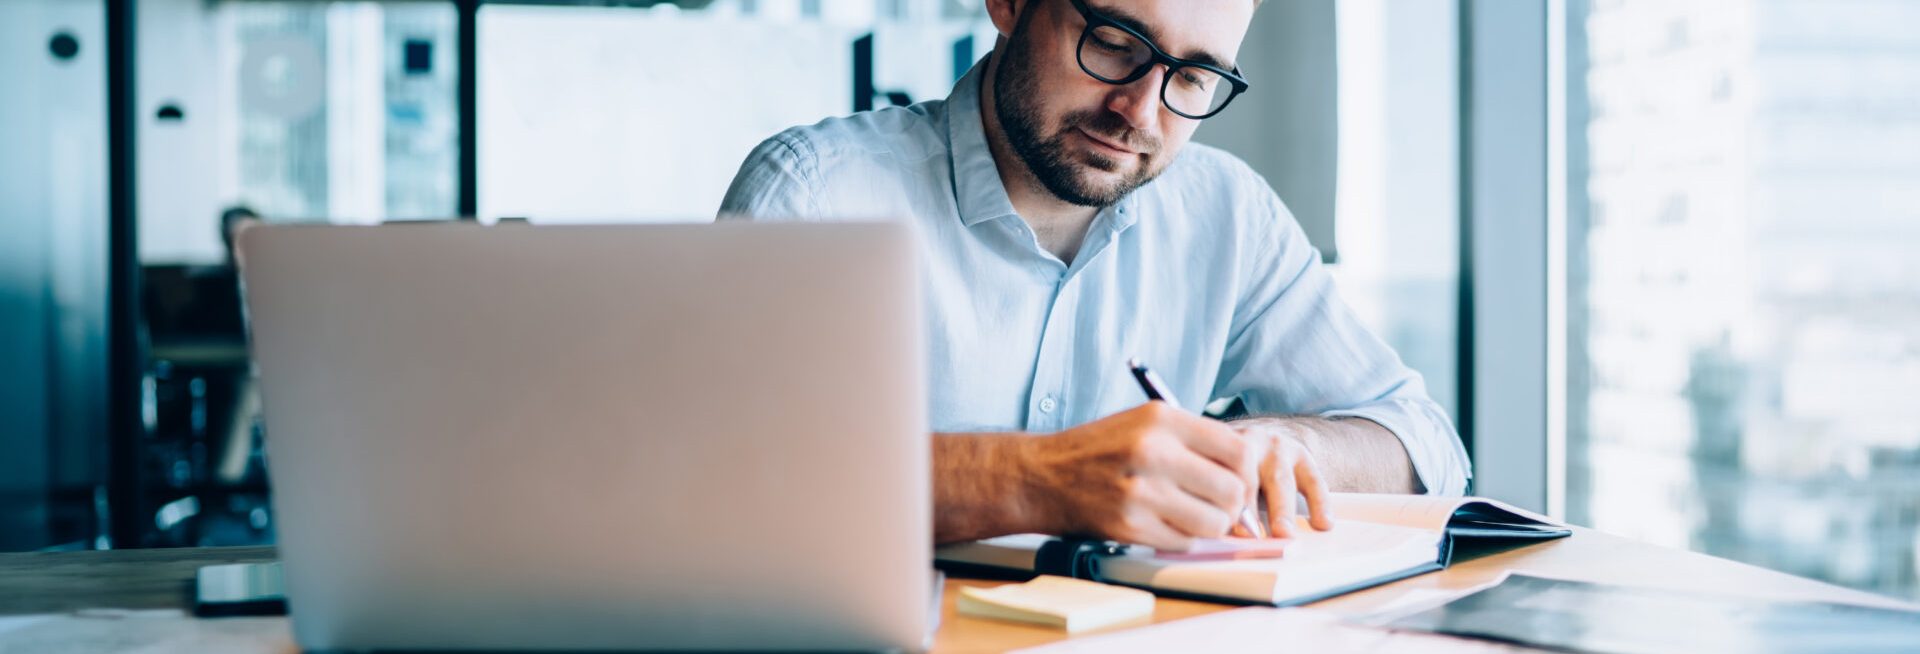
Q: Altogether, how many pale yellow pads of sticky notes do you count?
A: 1